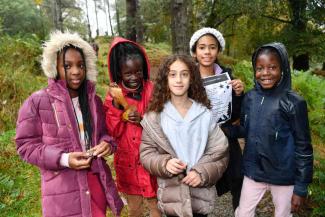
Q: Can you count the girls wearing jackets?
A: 5